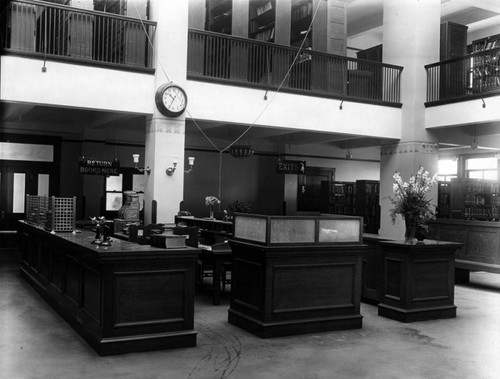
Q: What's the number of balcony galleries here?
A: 3